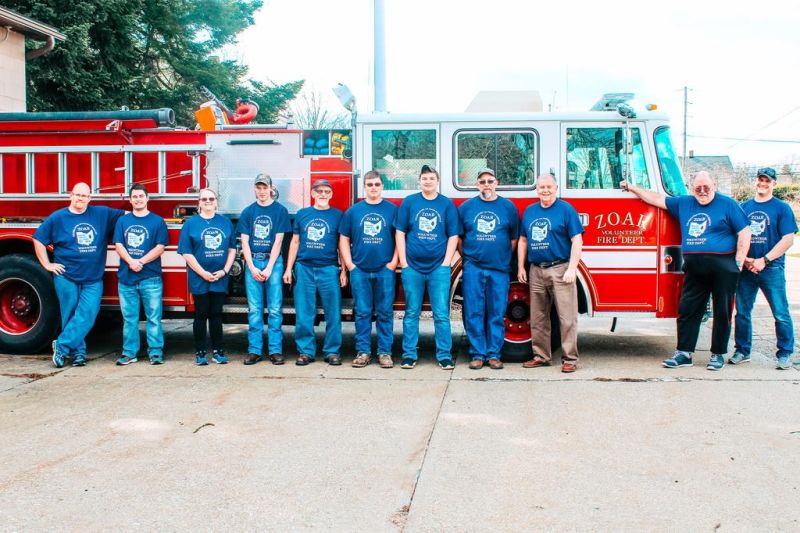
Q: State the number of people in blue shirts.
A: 11